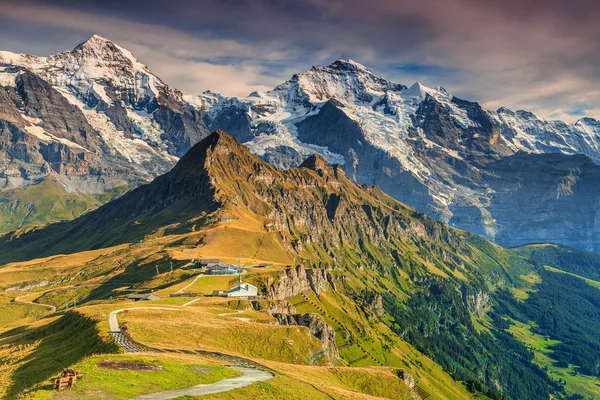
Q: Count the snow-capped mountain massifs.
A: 2